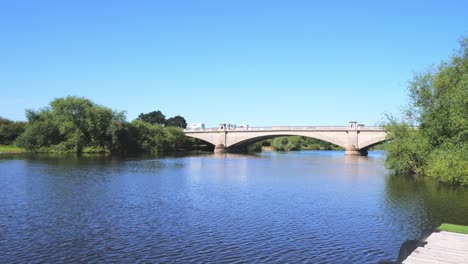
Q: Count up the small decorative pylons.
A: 2